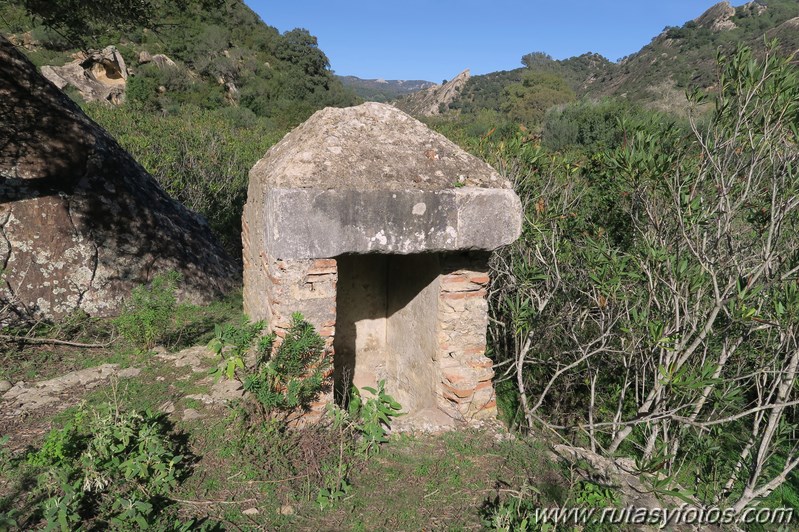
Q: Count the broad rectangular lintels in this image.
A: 1